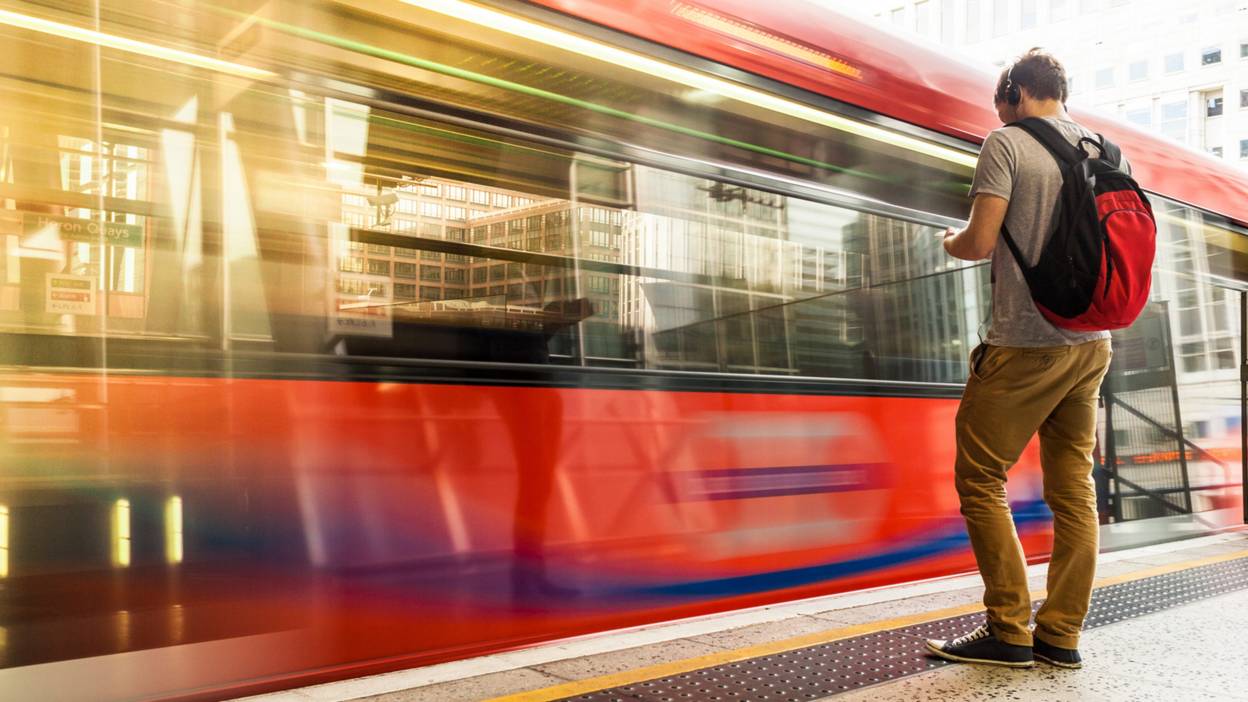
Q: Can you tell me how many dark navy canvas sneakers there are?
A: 2